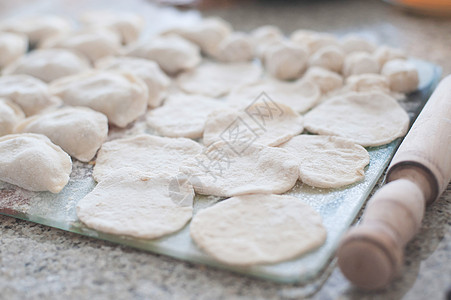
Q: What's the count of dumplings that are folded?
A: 13